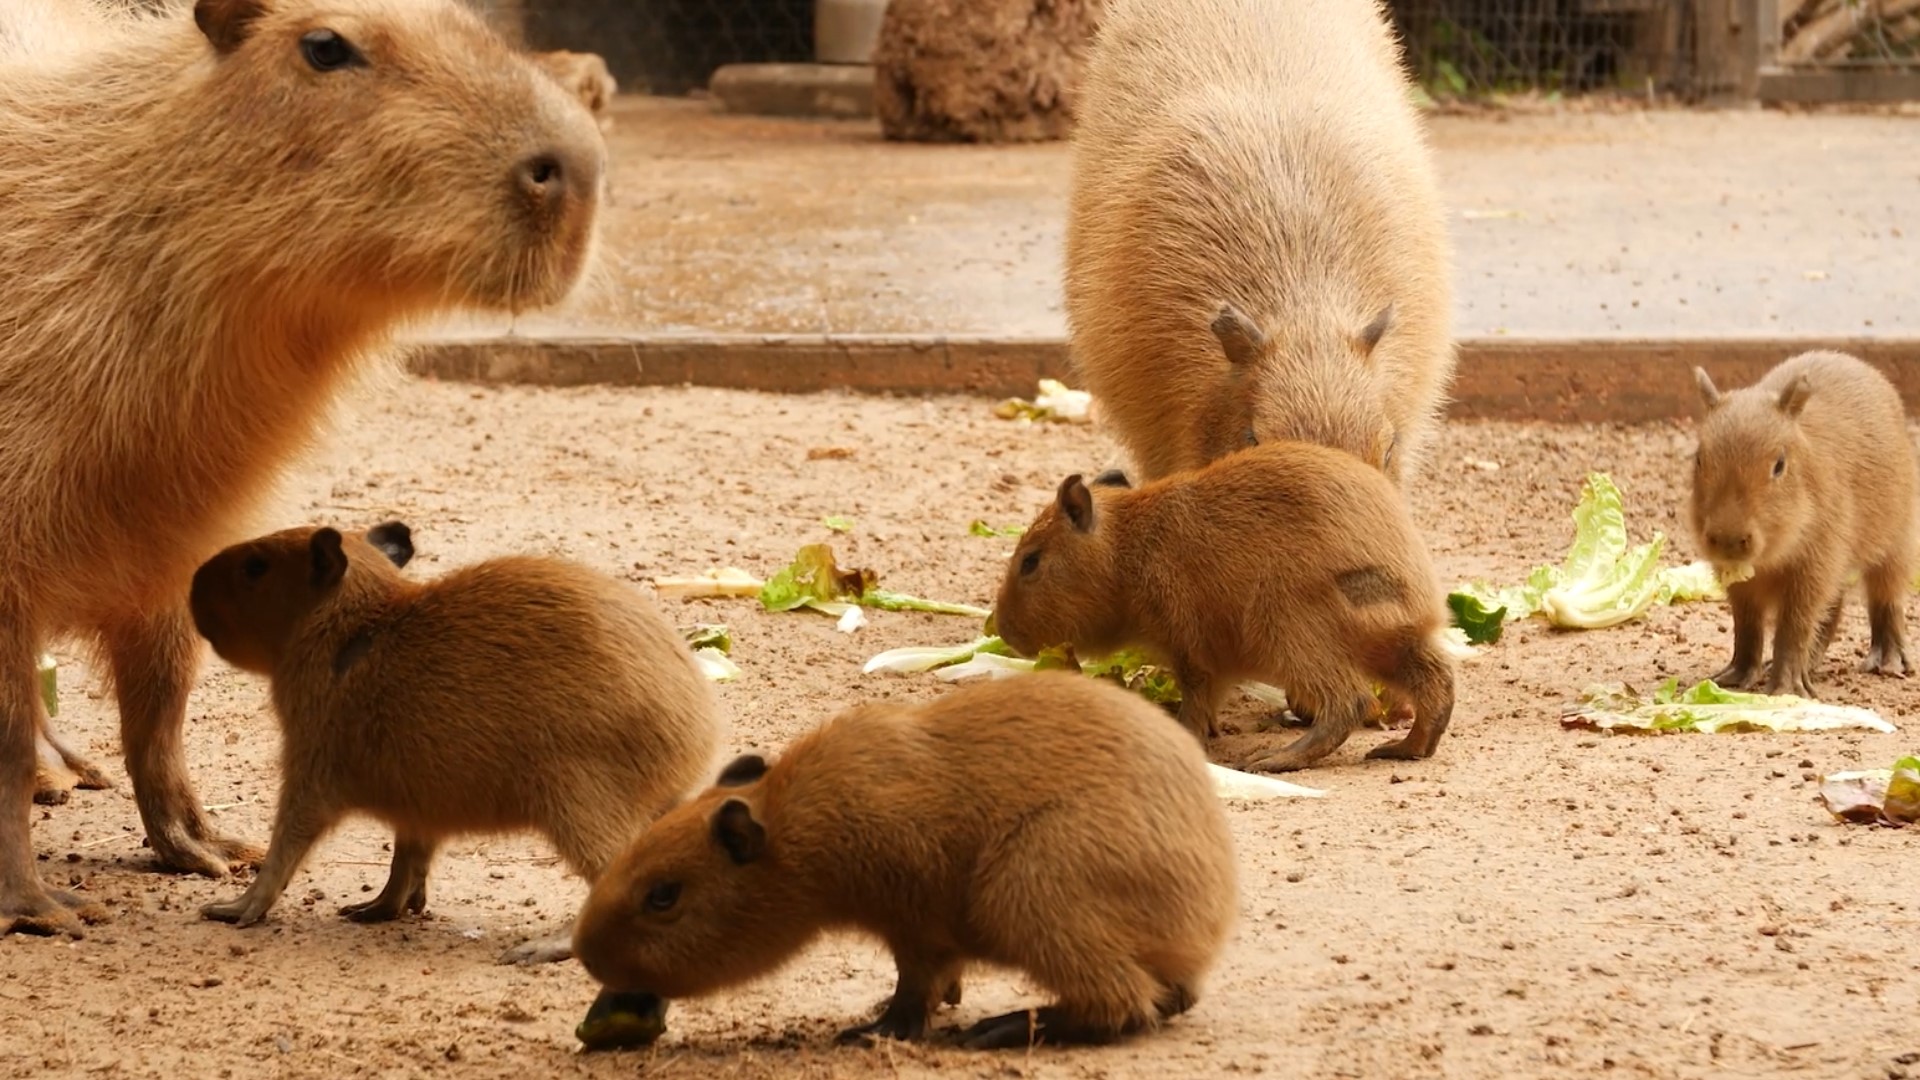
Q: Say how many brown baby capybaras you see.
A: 4